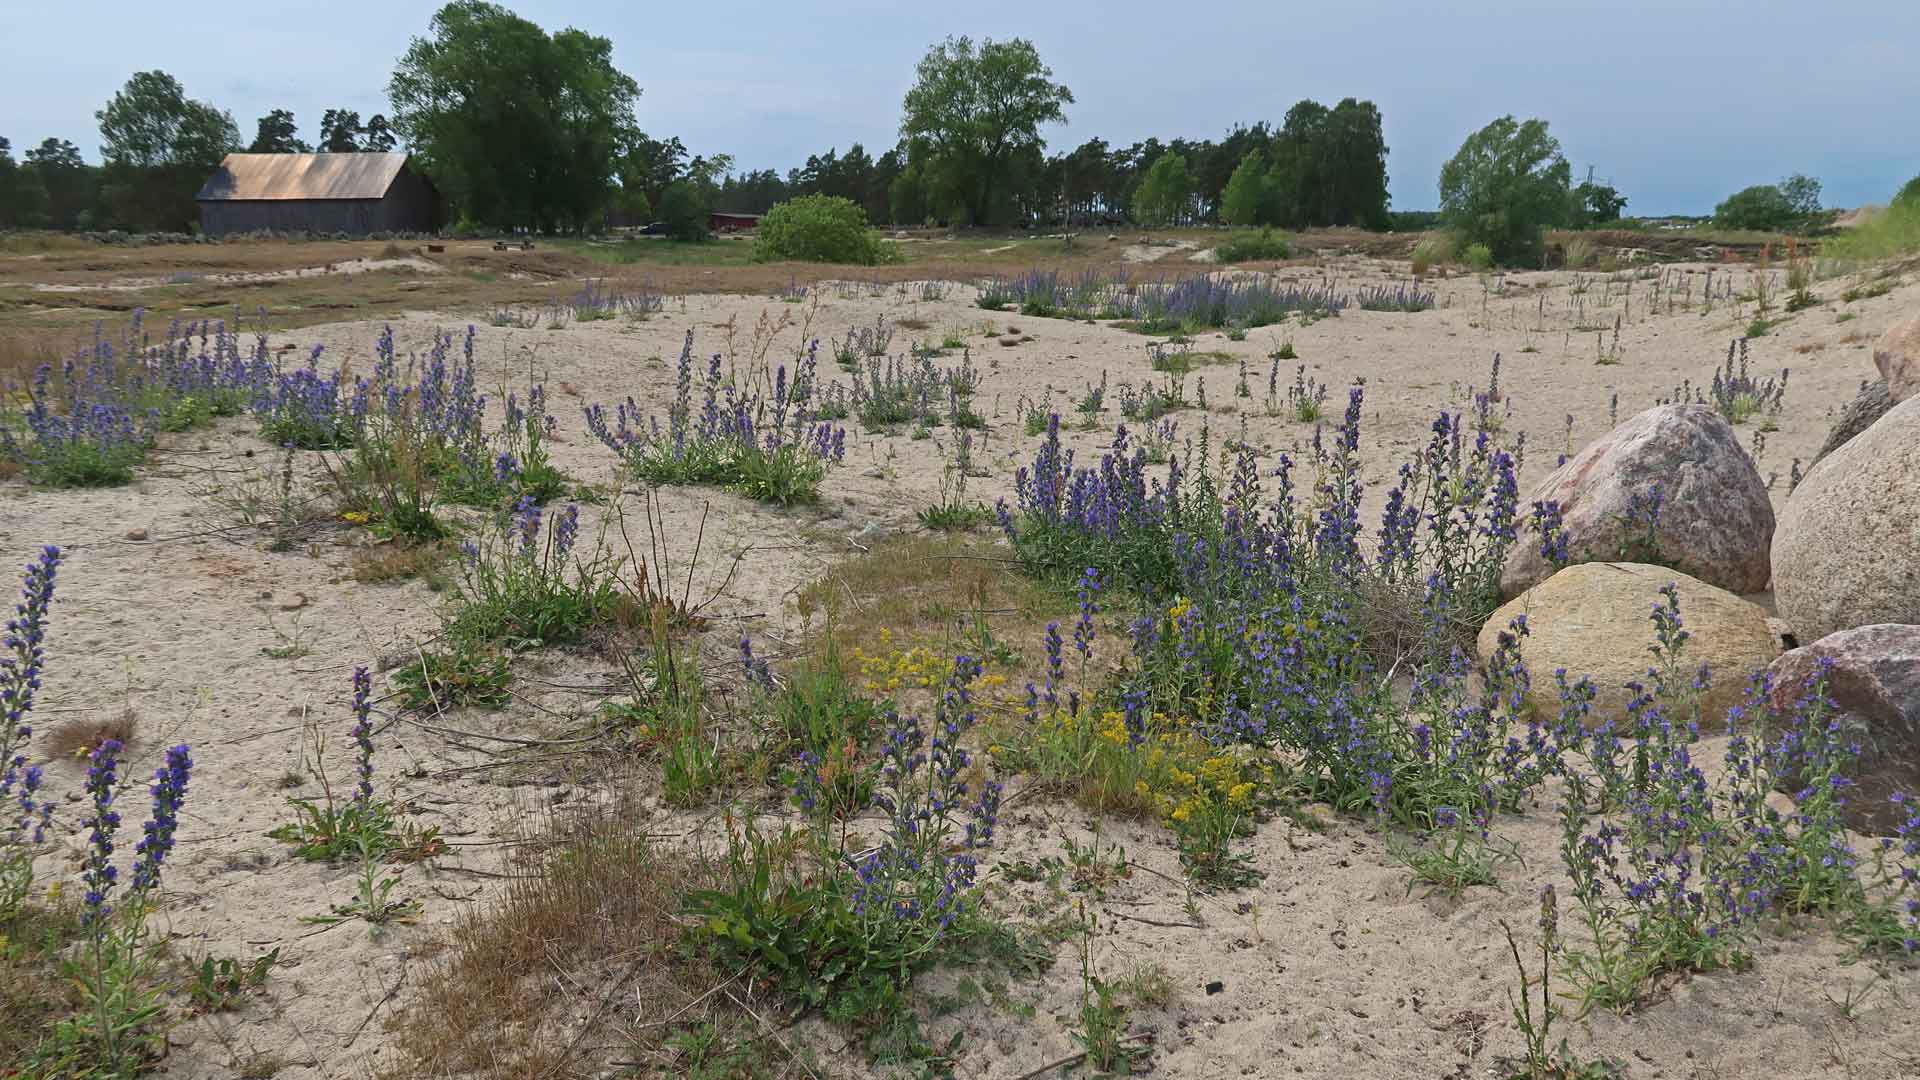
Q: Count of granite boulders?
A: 6